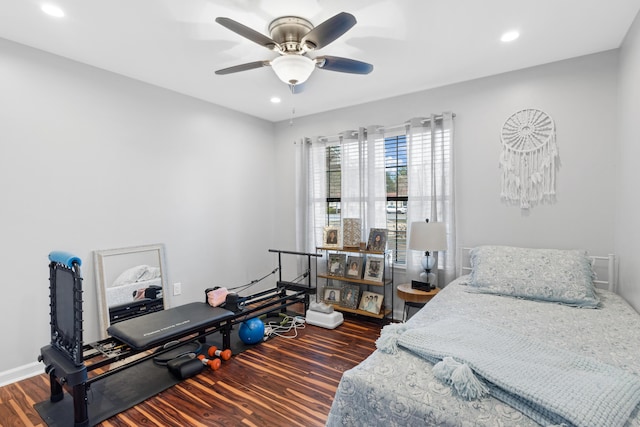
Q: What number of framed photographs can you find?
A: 8